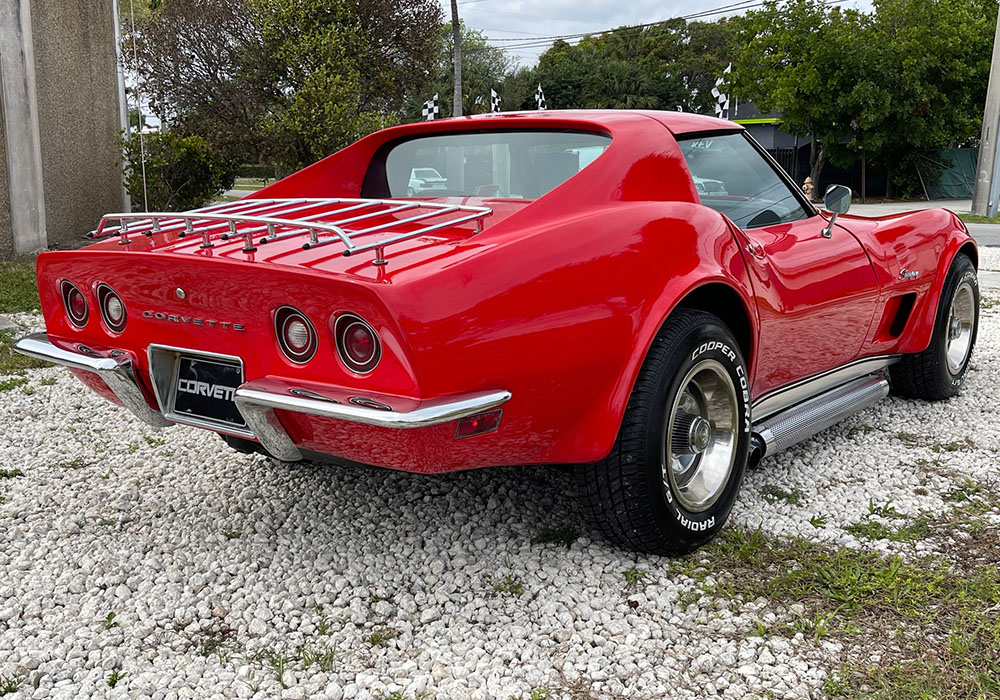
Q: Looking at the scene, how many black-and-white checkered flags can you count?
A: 4